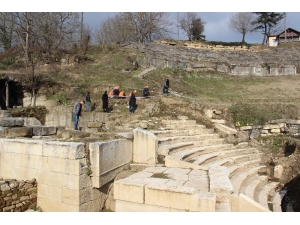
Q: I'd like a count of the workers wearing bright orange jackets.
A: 5